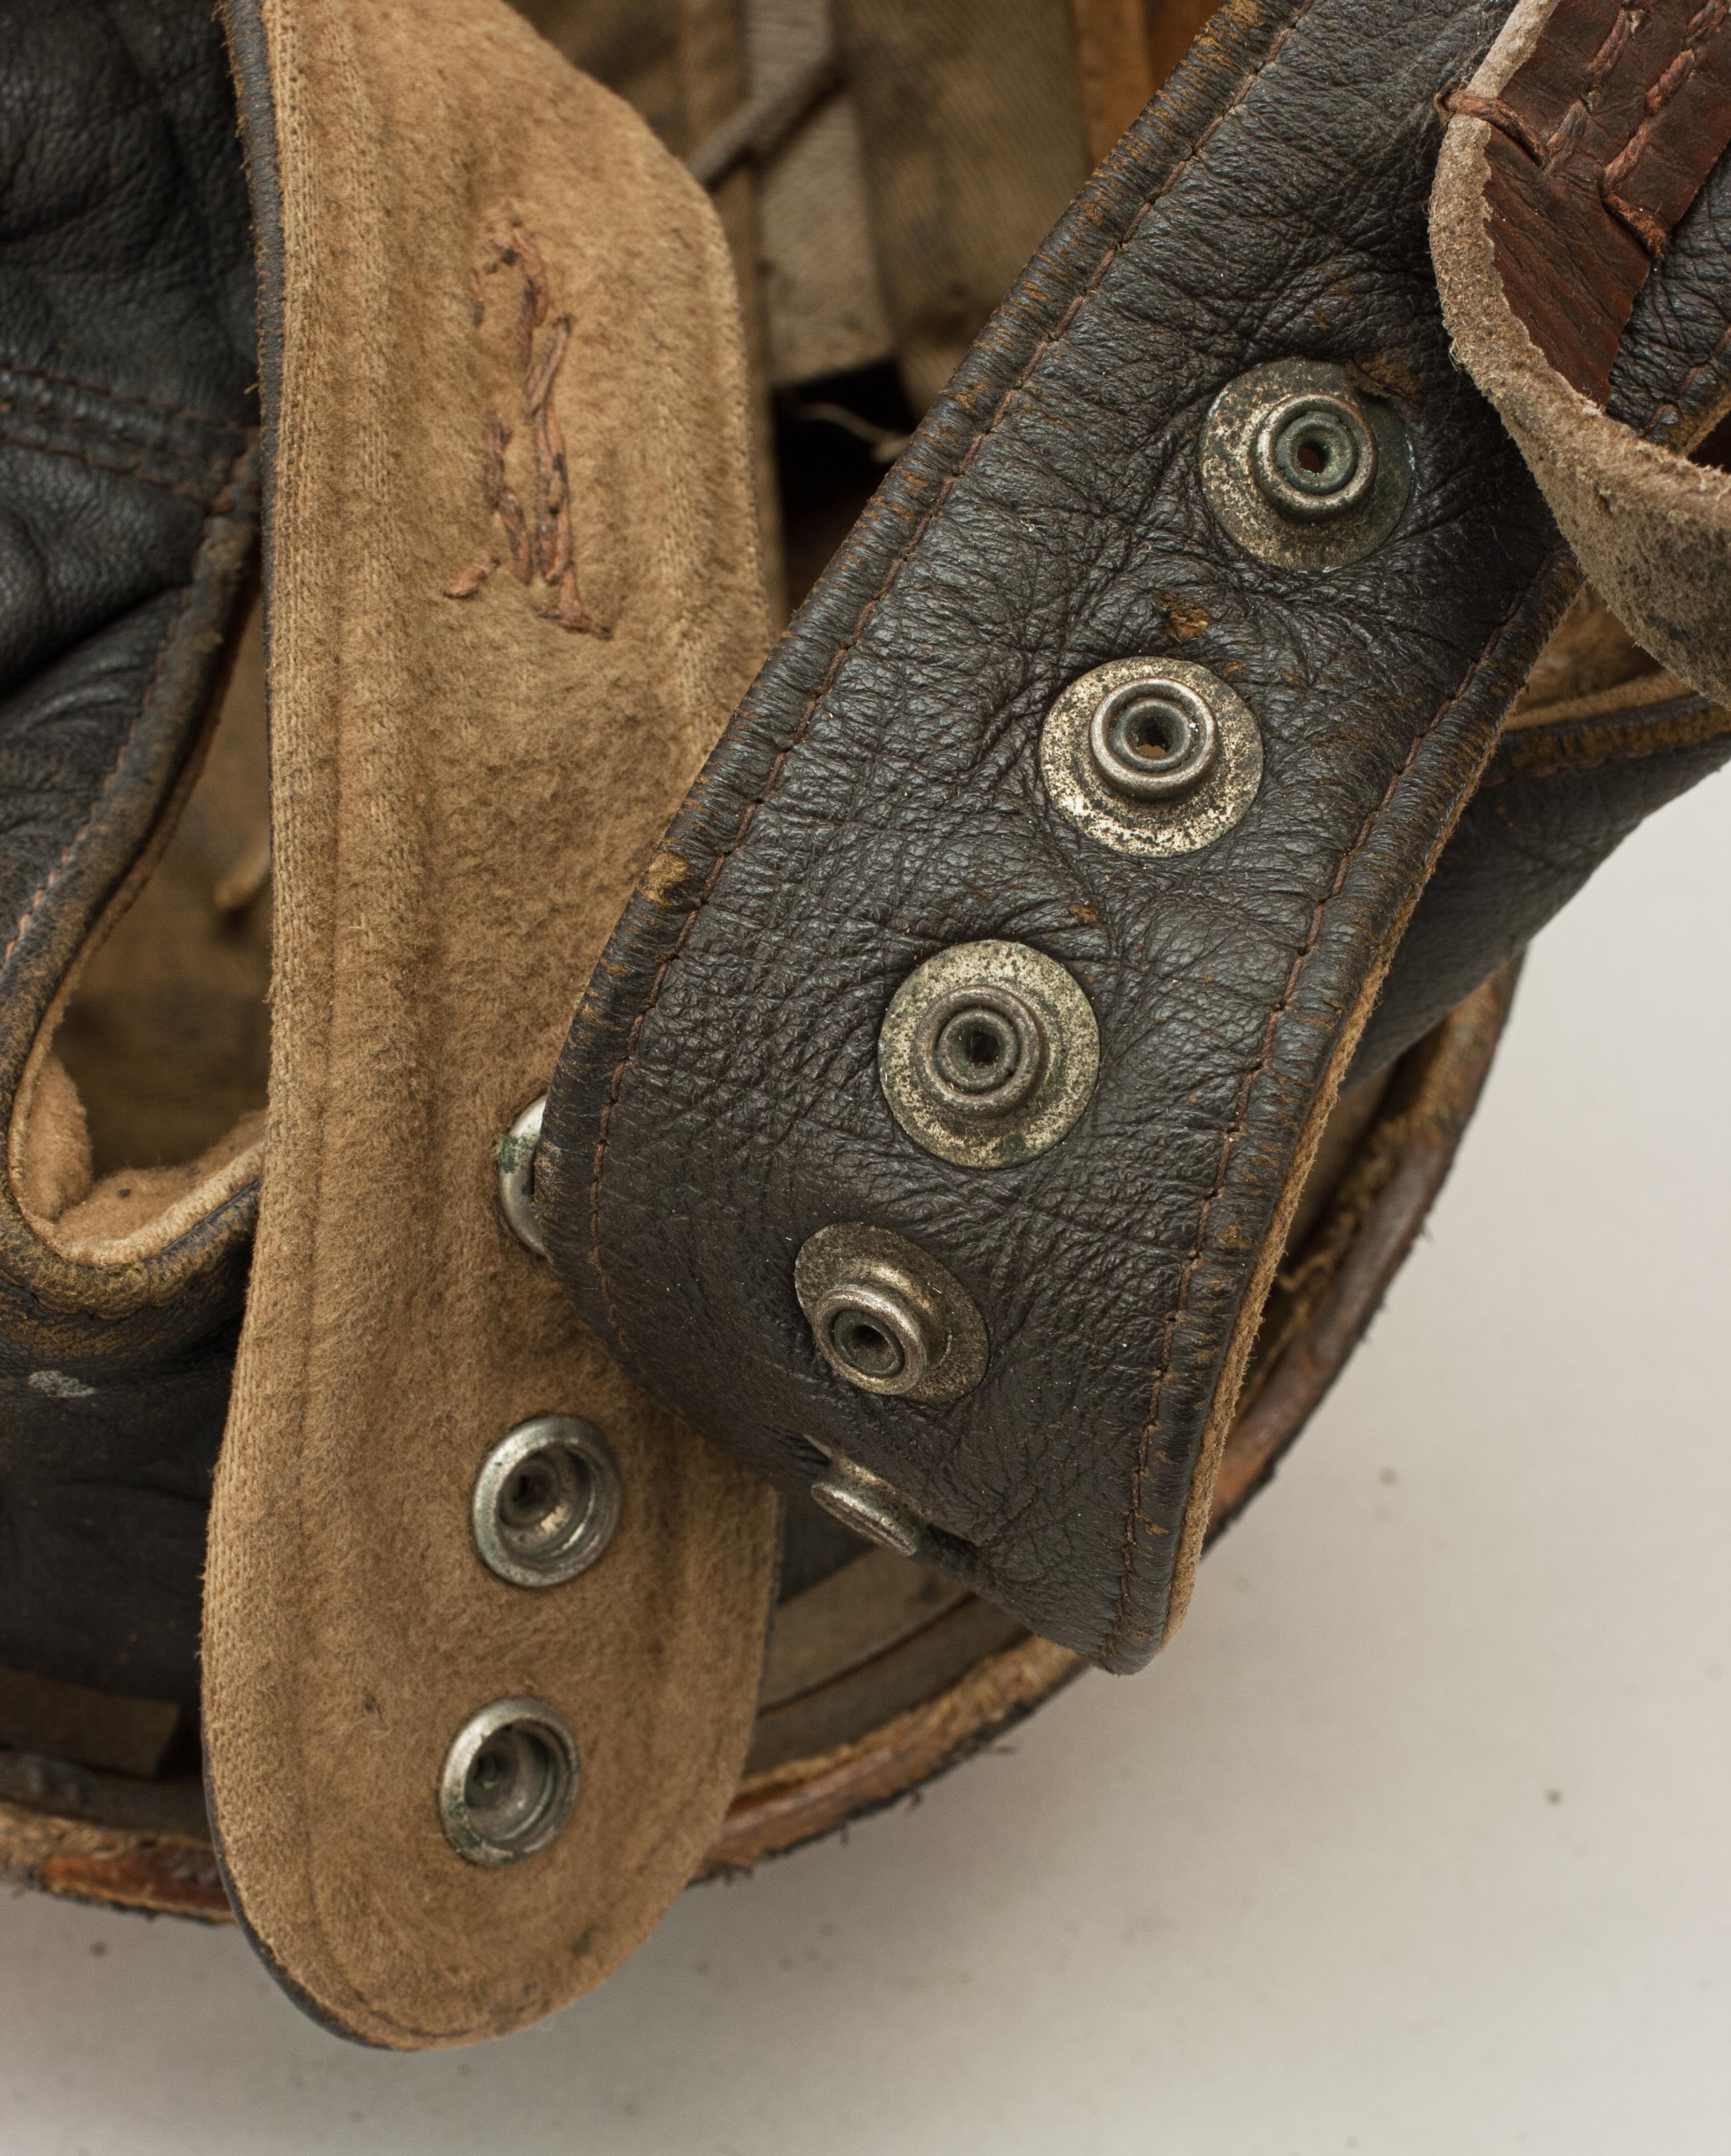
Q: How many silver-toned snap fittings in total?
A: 8